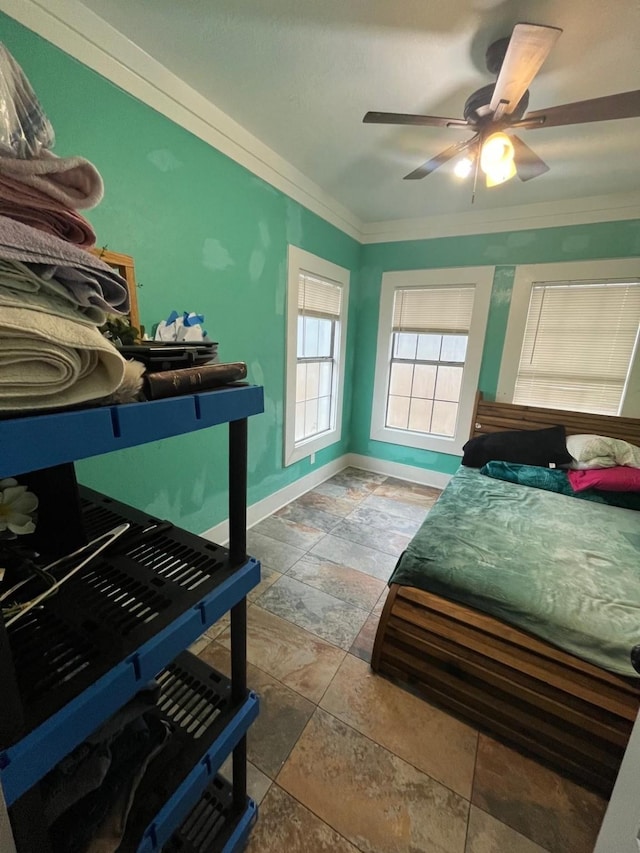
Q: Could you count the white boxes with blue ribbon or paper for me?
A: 2